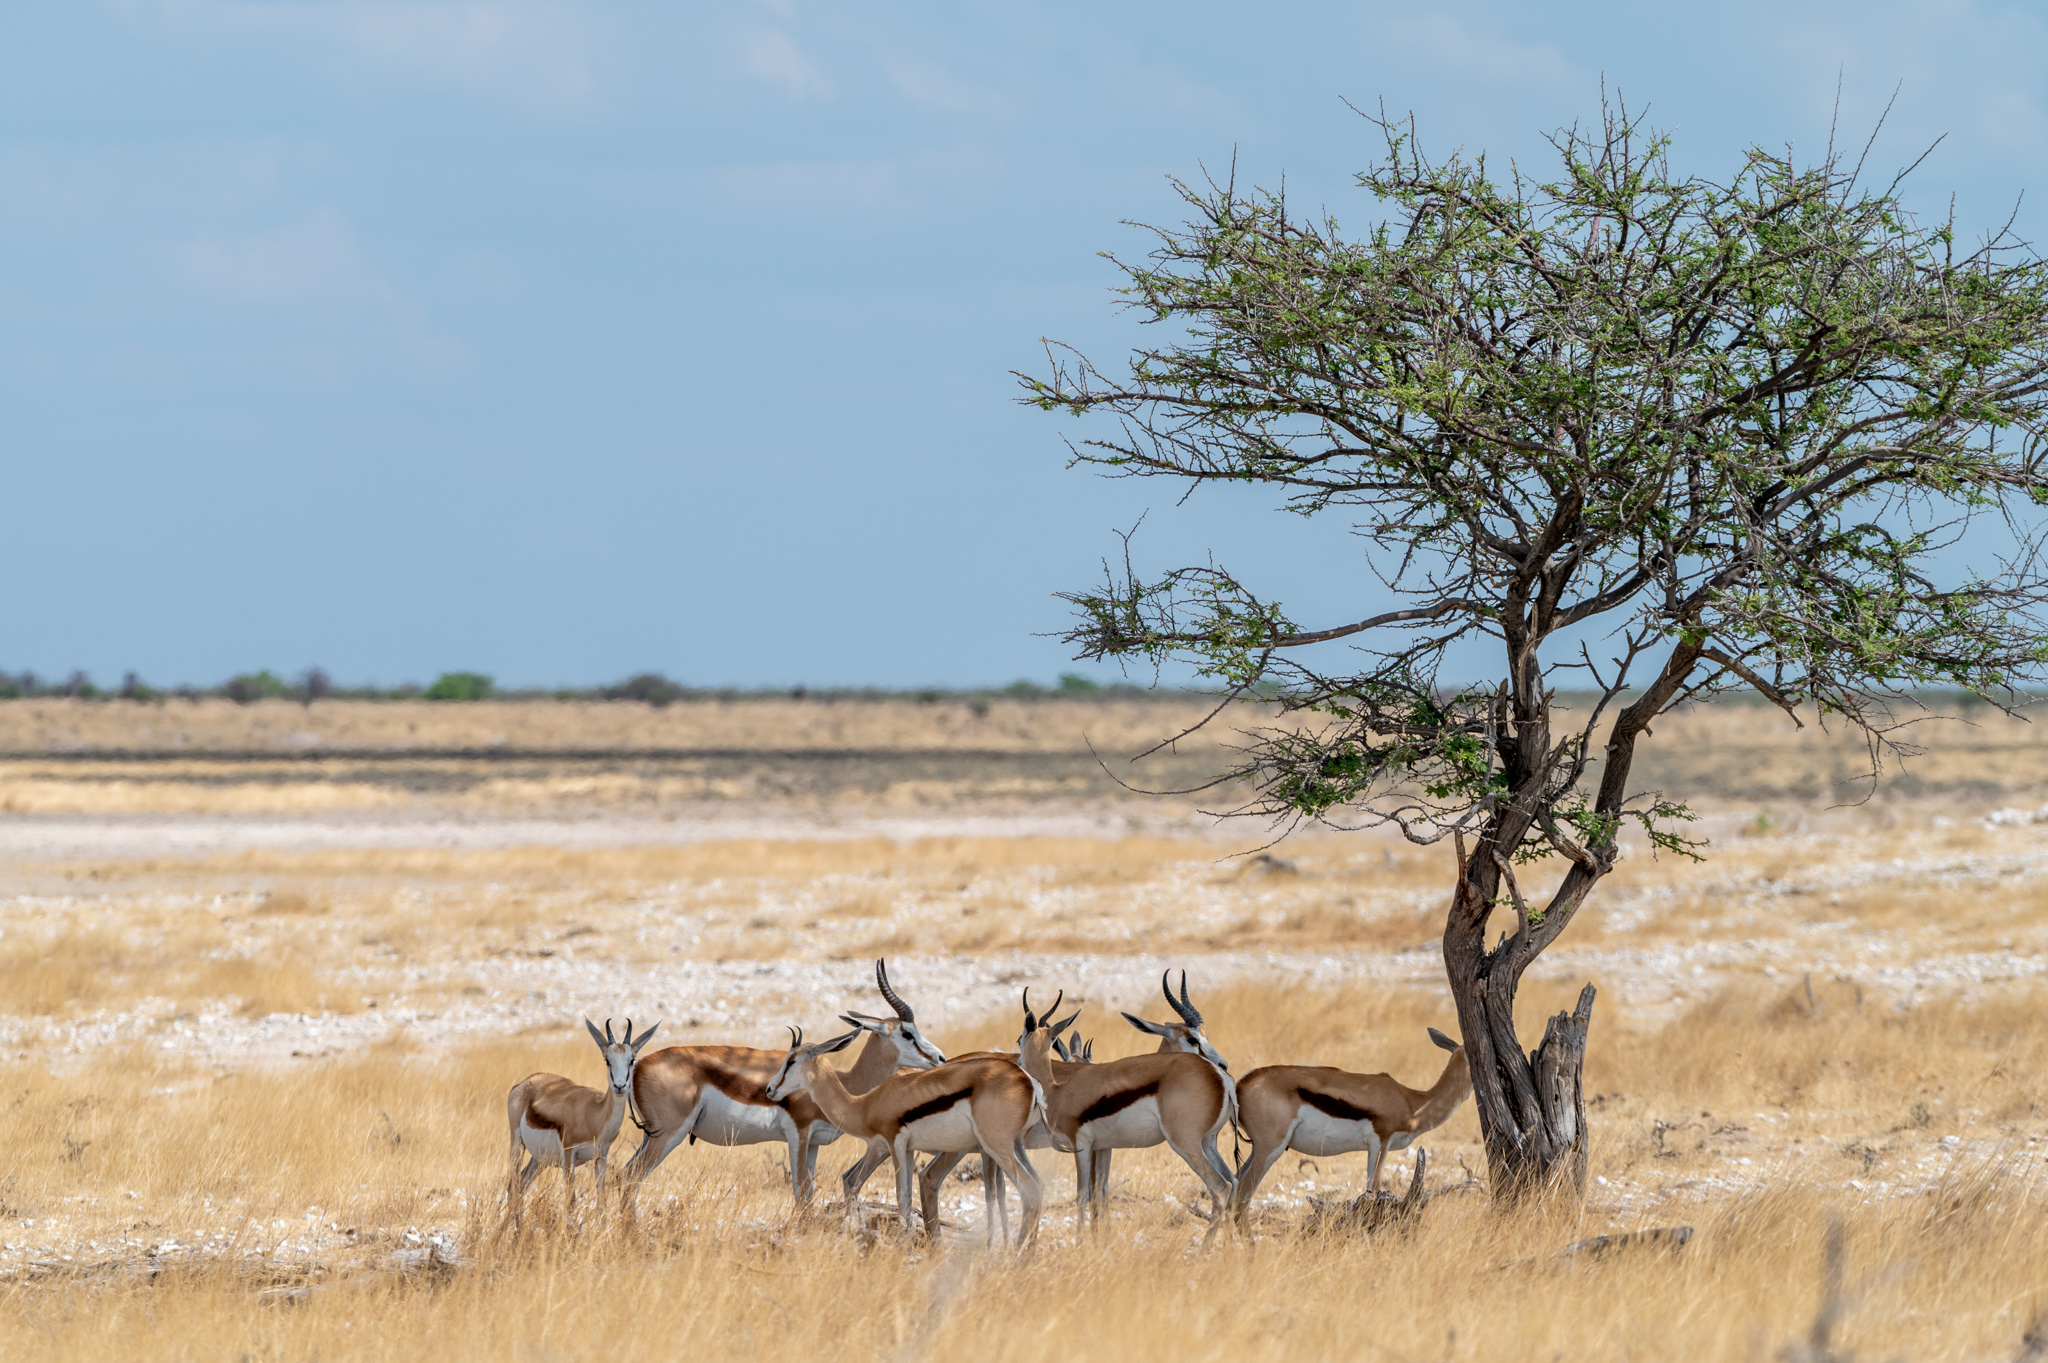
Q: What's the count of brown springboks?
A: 7